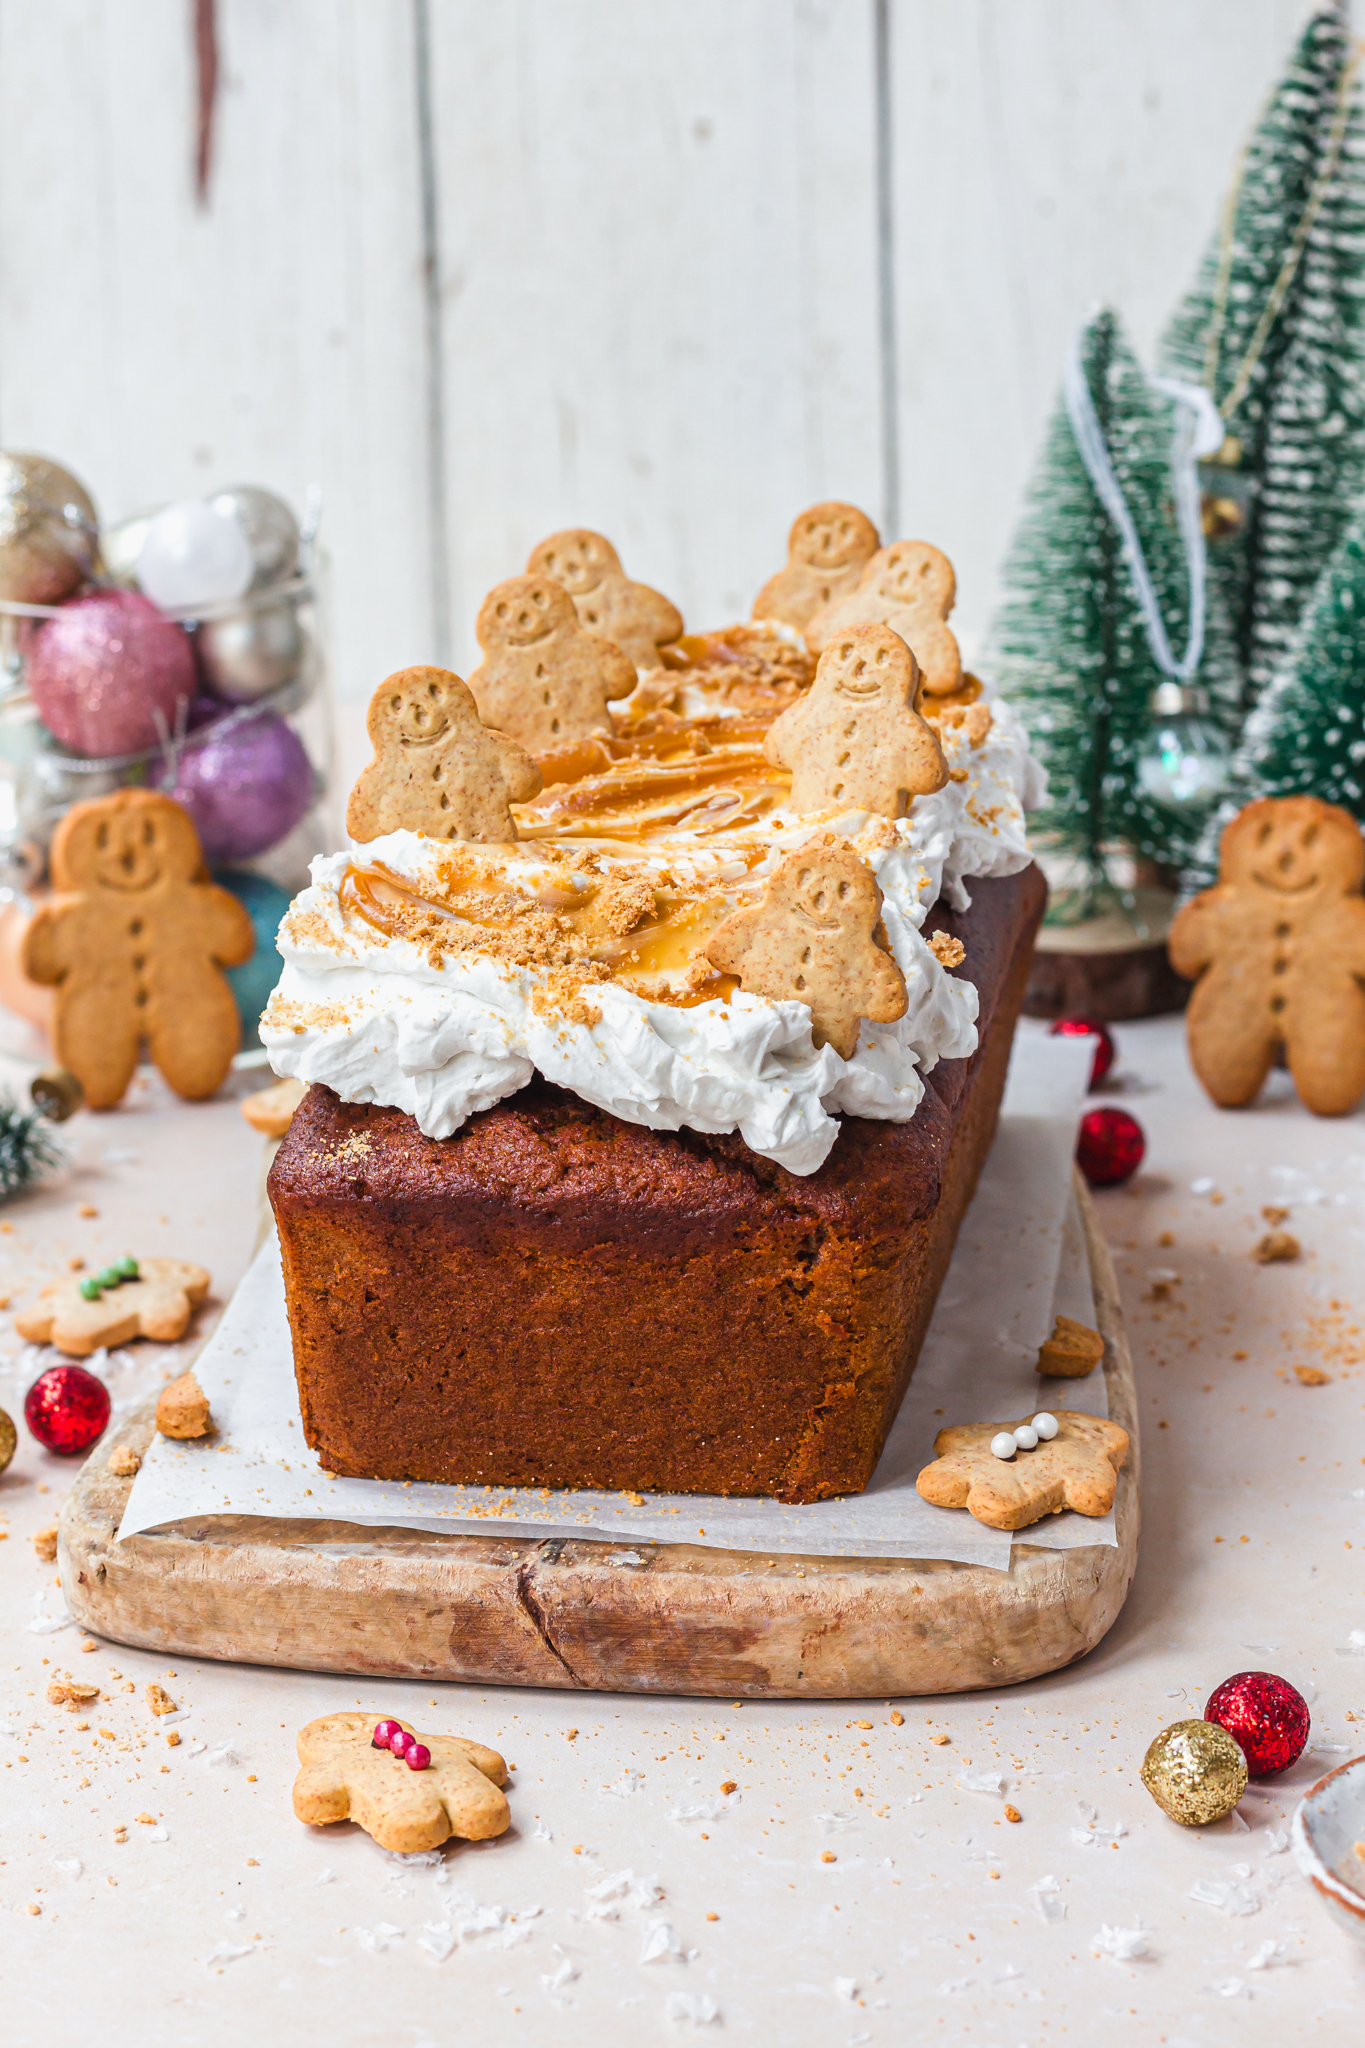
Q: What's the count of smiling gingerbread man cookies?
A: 9